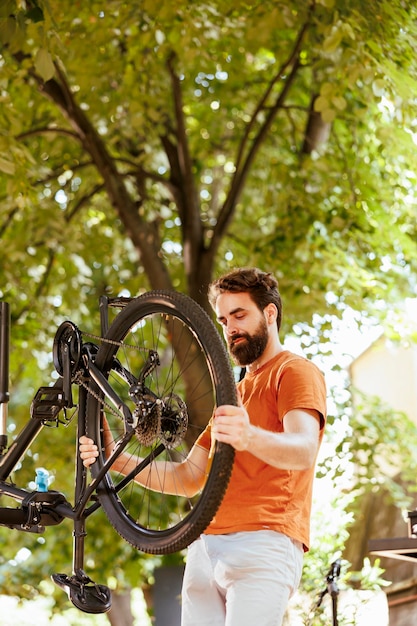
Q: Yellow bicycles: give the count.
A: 0